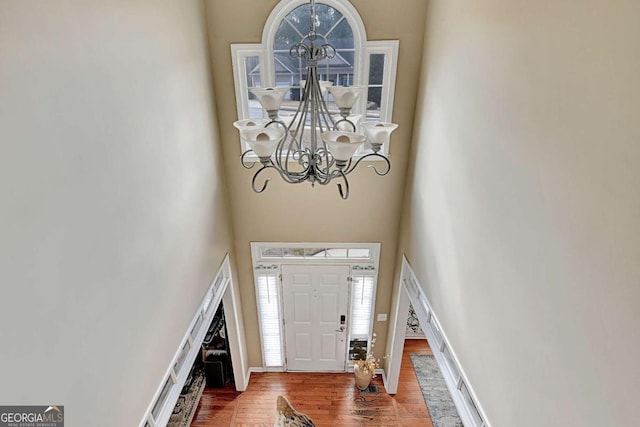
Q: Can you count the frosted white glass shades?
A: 9